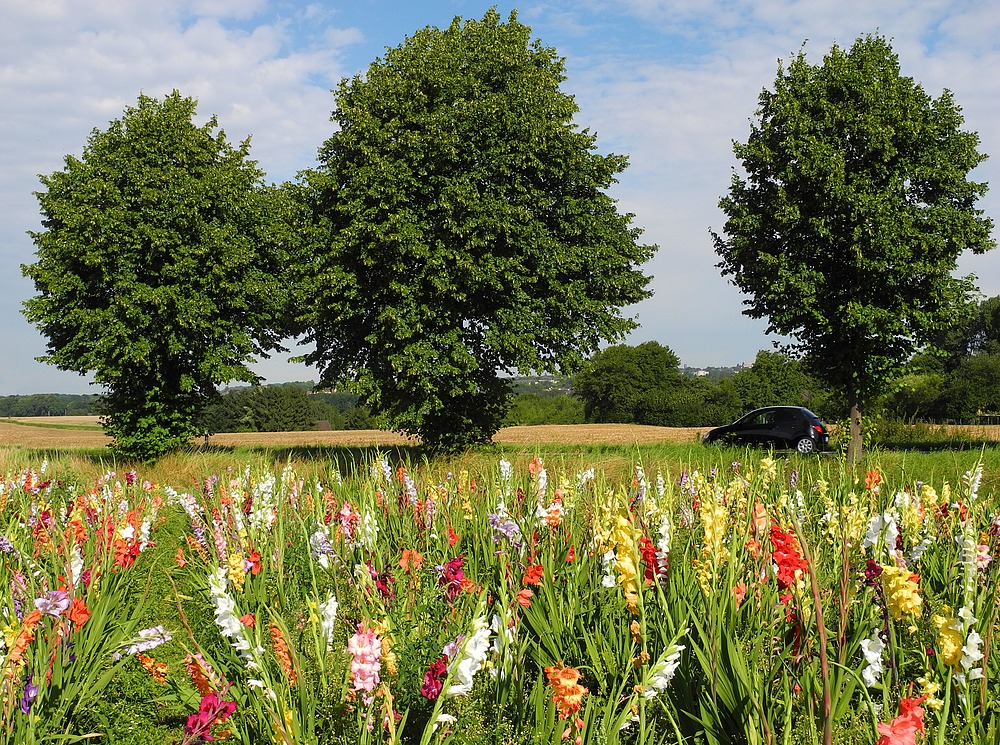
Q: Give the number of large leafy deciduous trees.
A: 3